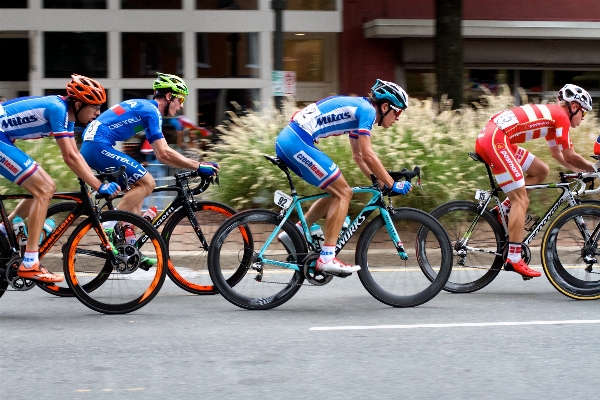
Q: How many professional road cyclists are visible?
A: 4